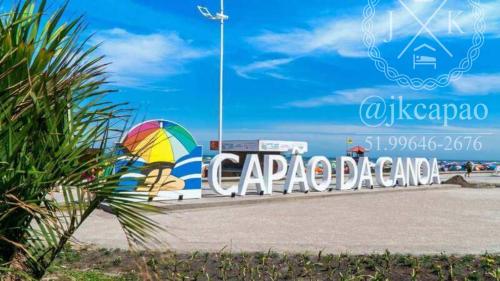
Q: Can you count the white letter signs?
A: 12